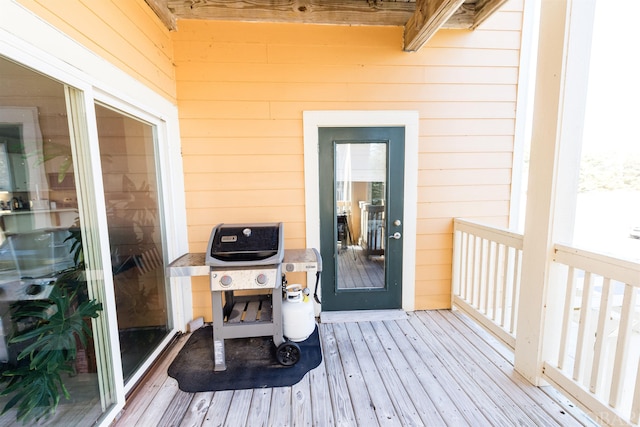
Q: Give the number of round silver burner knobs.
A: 2